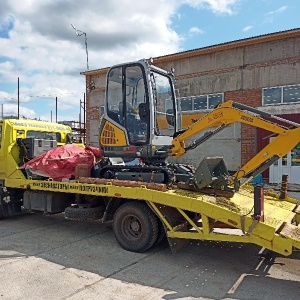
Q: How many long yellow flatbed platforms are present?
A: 1